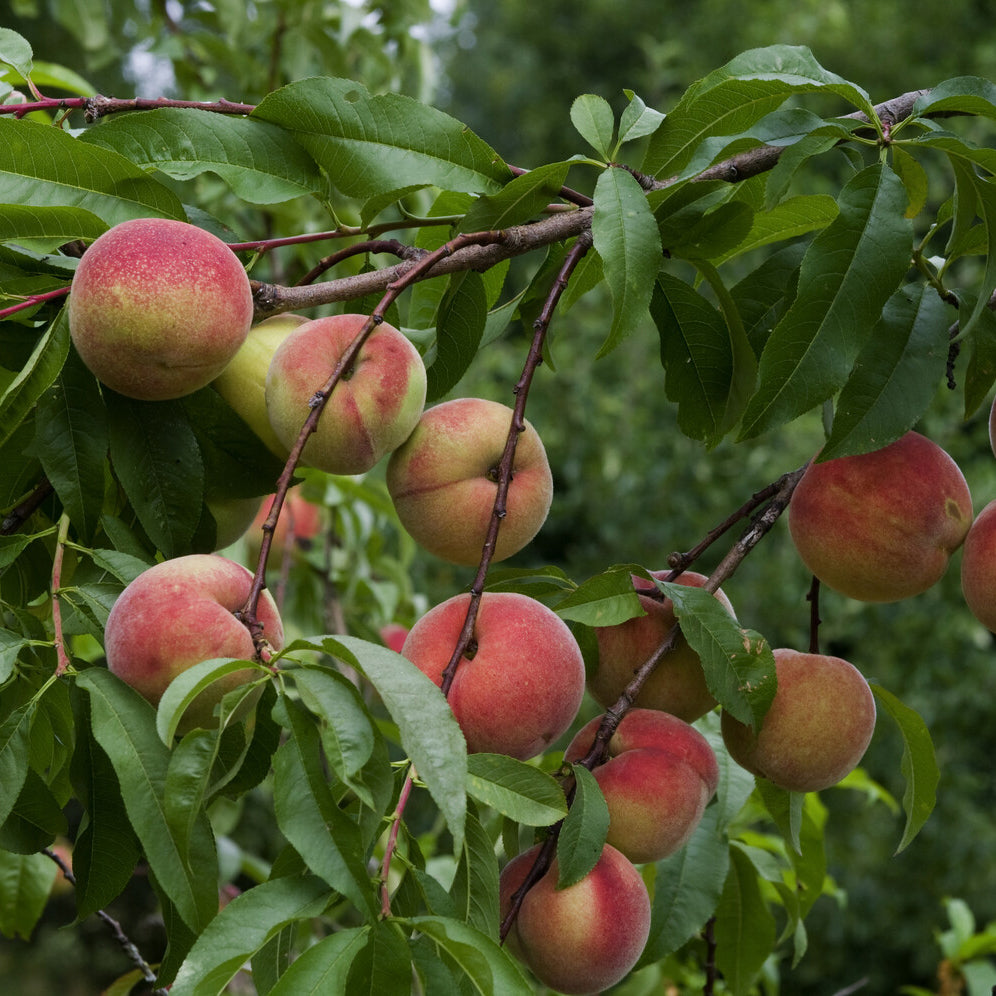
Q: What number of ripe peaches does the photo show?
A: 11